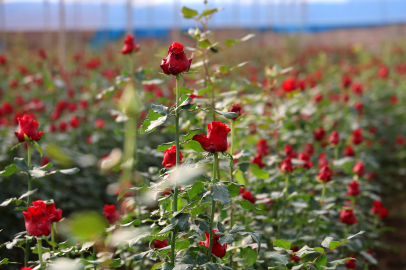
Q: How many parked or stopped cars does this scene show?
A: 0